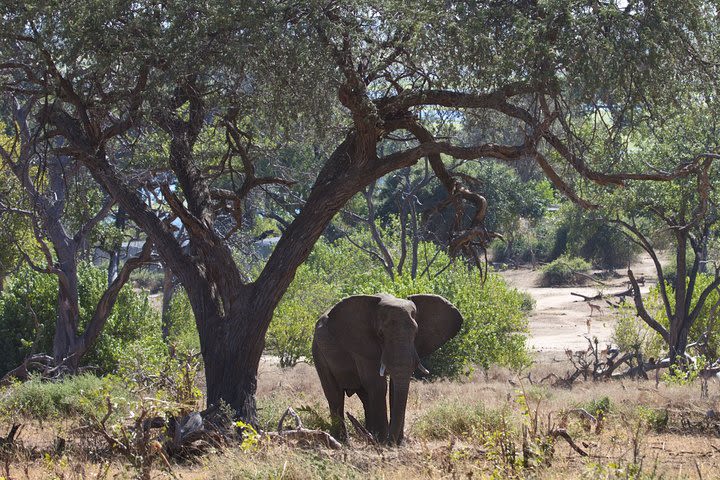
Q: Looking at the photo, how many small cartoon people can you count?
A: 0